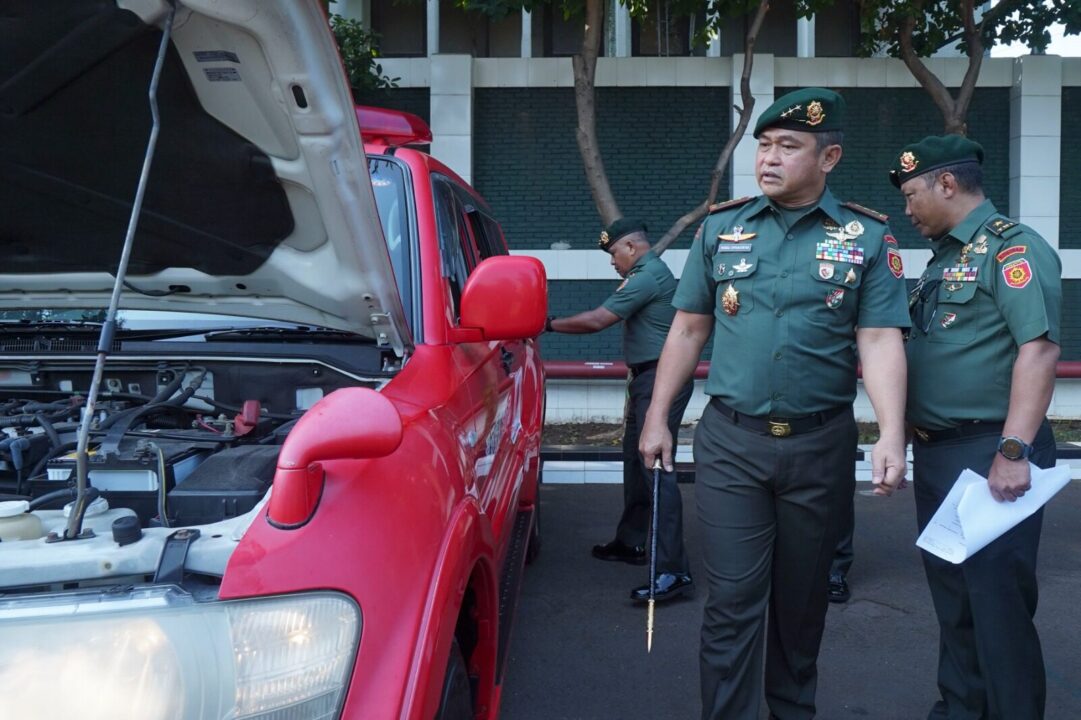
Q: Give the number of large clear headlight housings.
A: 1